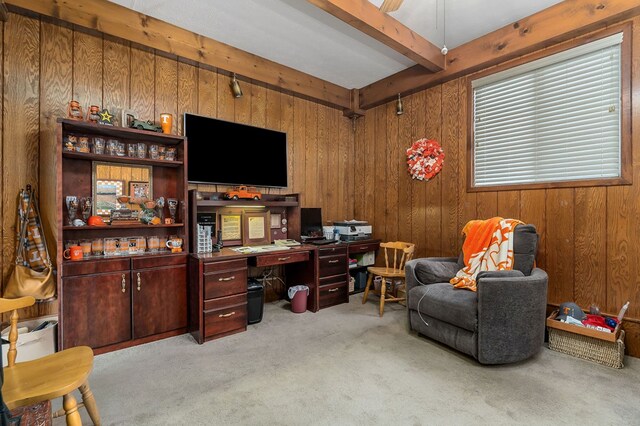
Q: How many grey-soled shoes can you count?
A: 0